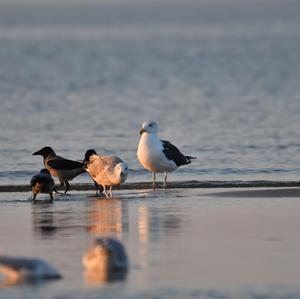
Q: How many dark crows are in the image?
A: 3